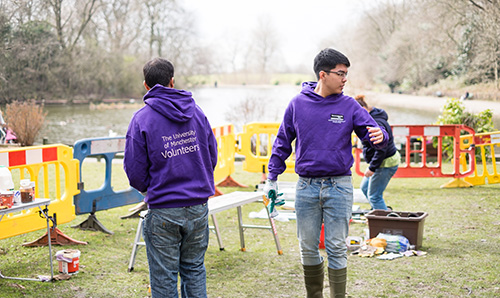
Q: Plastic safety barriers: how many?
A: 6